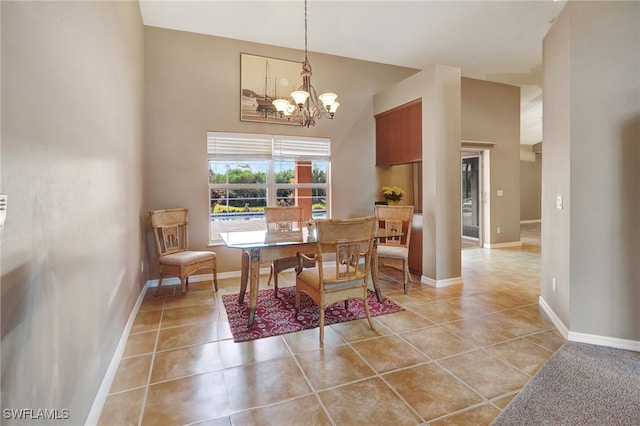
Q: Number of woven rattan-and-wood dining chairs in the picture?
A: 4